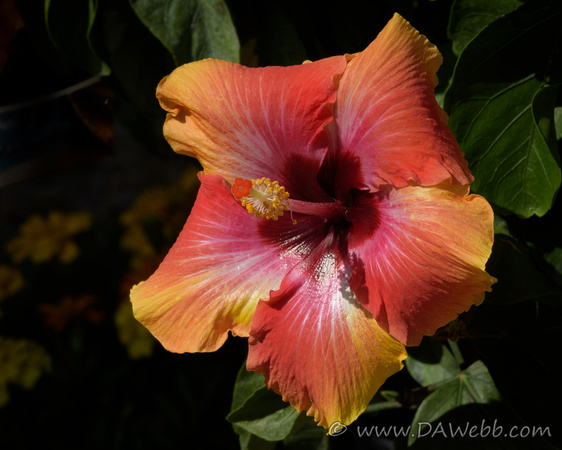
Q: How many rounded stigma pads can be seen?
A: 5